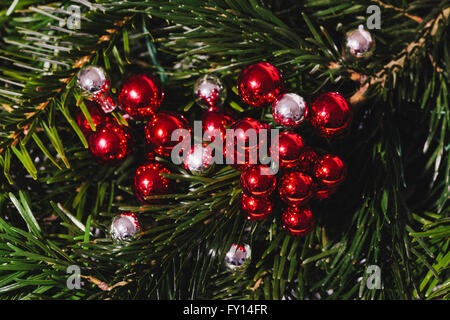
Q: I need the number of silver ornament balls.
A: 7